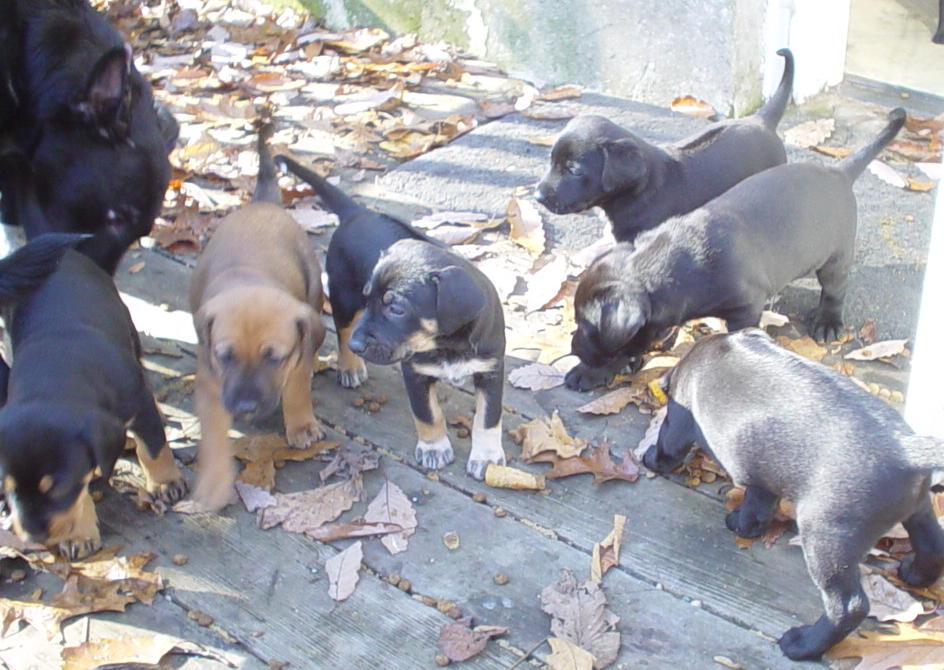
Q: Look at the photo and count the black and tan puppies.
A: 2